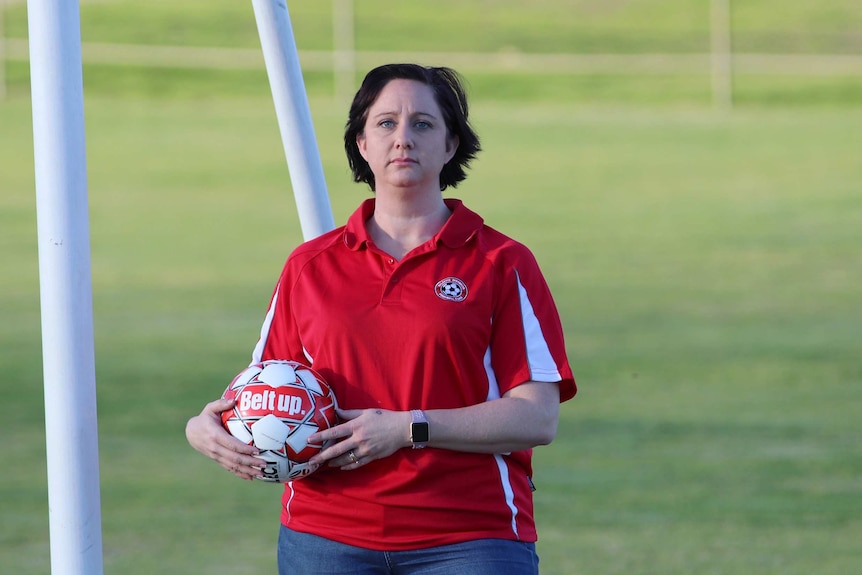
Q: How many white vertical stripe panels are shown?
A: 4